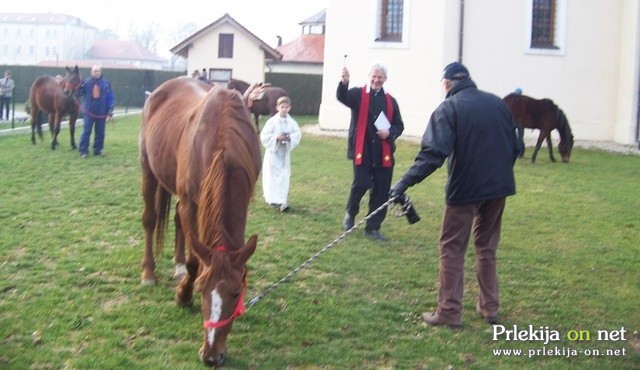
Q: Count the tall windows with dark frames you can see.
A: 2